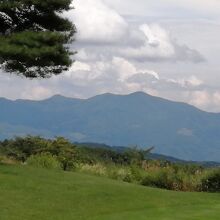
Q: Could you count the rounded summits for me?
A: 3